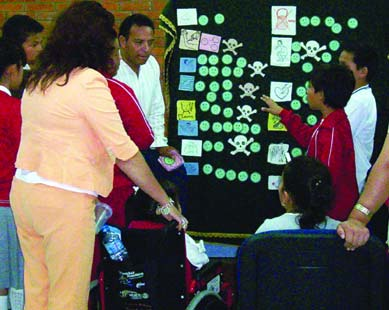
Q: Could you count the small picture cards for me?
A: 15